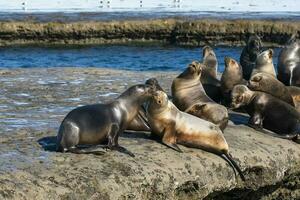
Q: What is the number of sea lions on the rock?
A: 11